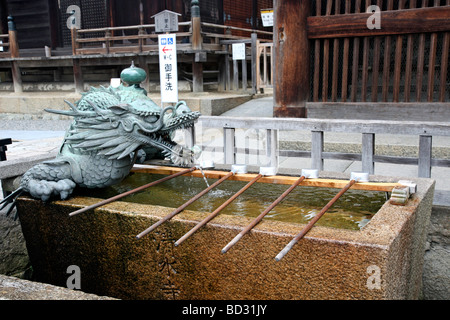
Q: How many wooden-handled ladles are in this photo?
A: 5